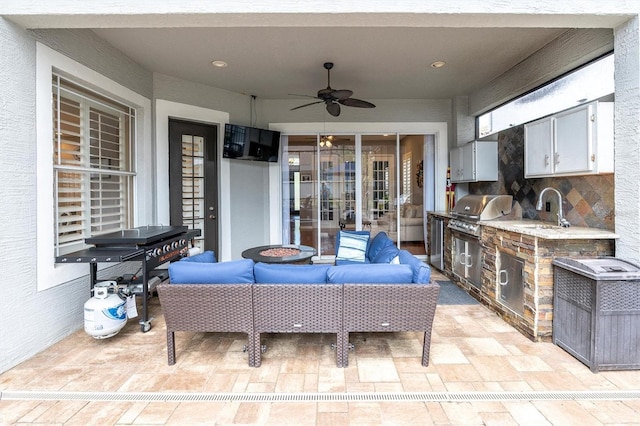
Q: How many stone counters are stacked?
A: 1